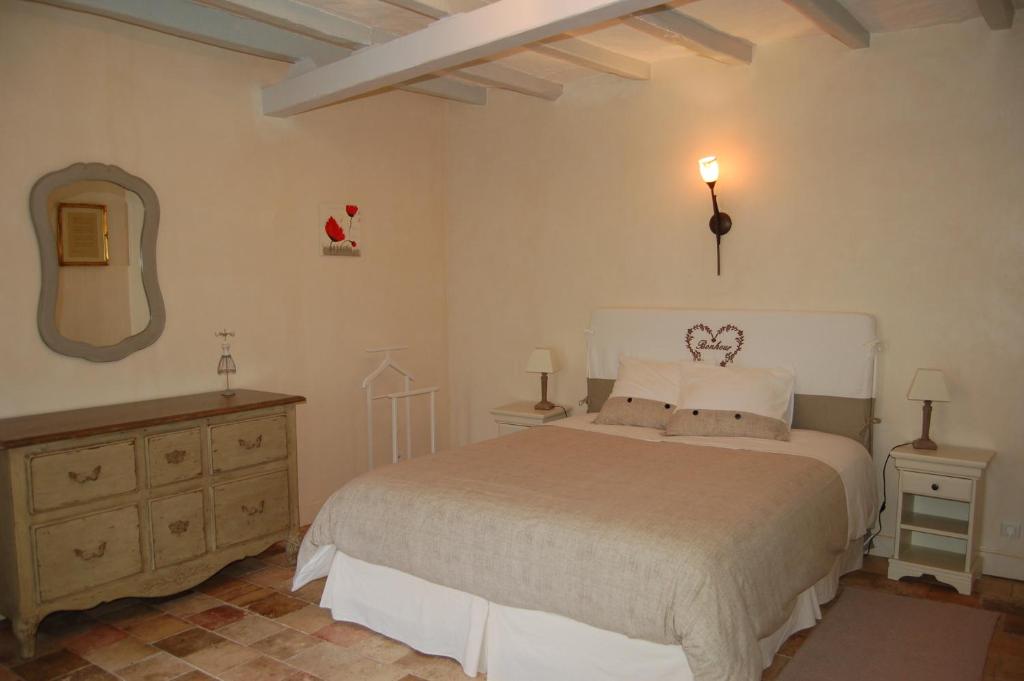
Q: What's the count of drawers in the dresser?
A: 6